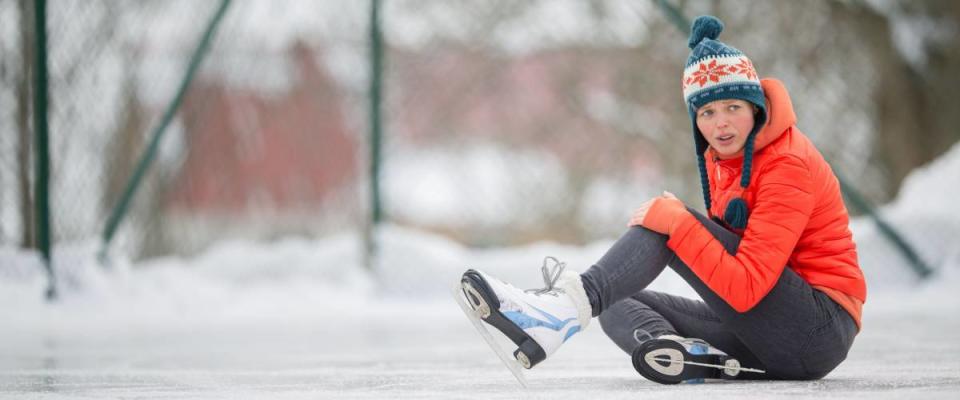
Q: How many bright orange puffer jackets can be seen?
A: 1